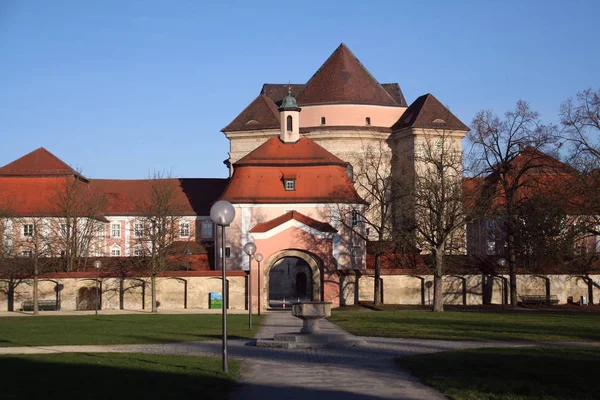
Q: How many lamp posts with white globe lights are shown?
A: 5